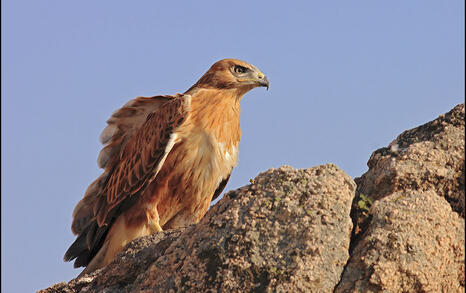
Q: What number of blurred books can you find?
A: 0